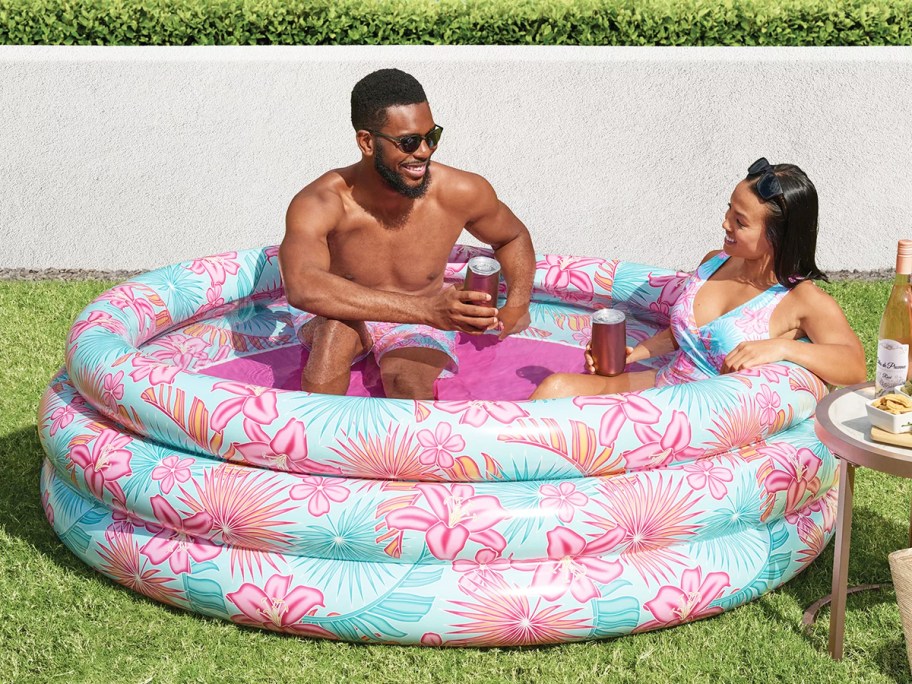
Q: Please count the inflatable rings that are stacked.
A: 3